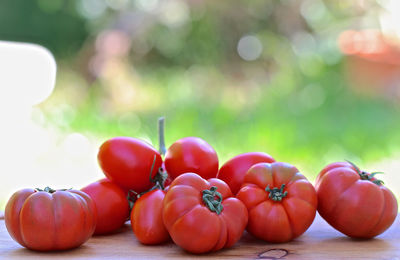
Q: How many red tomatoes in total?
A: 9